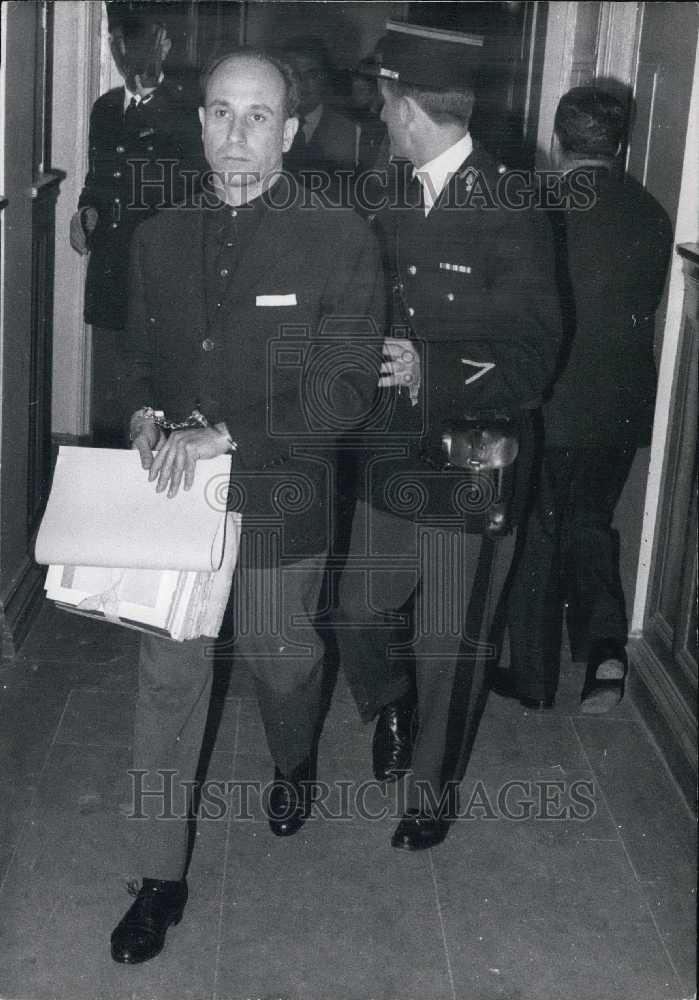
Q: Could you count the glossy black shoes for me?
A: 4